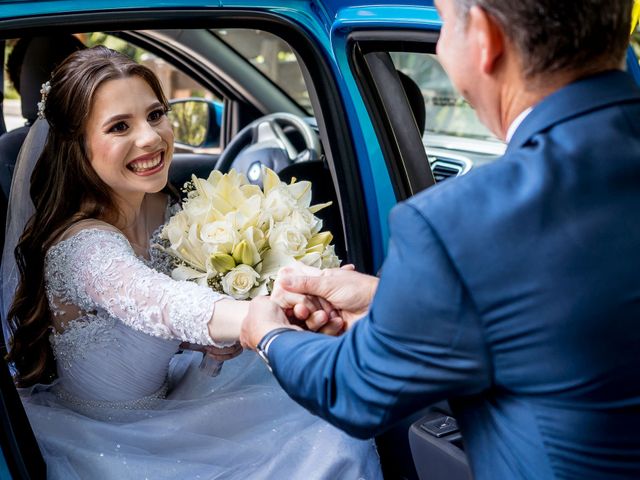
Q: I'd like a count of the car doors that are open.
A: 1